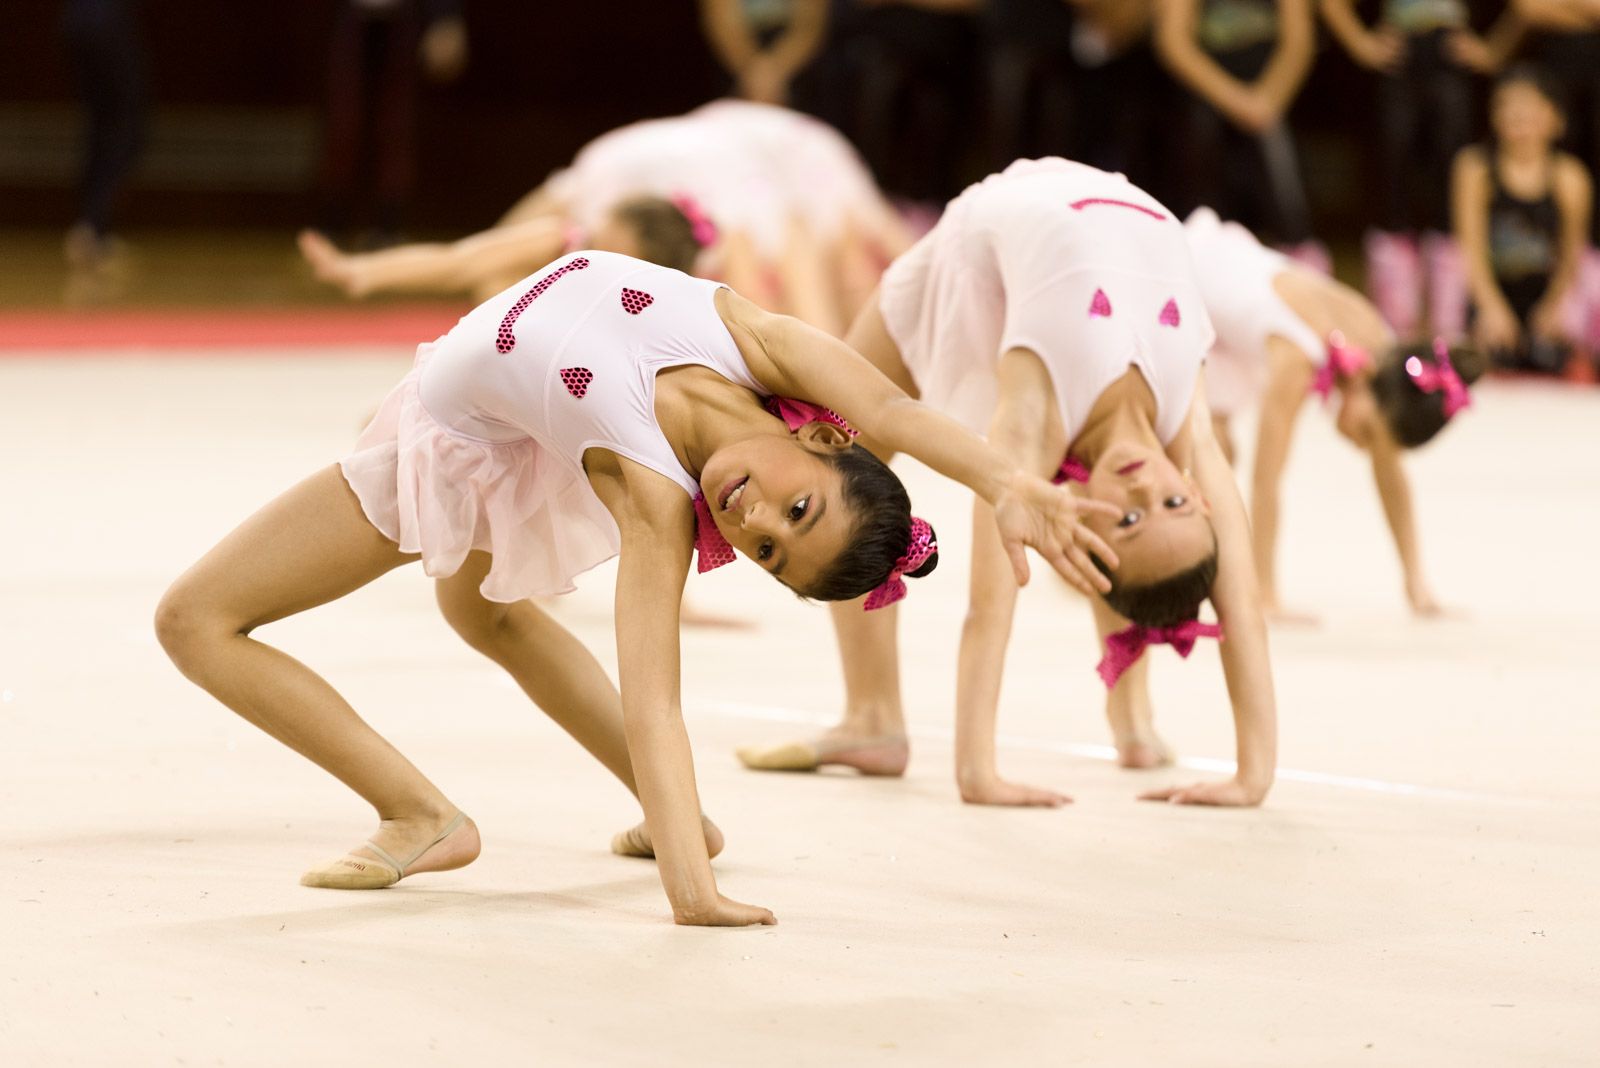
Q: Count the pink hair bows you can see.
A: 4